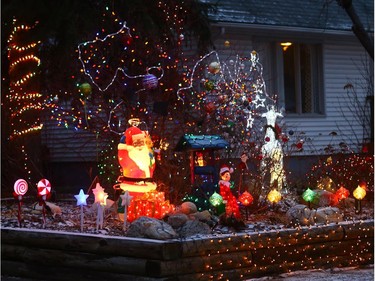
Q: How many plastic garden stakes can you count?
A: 12